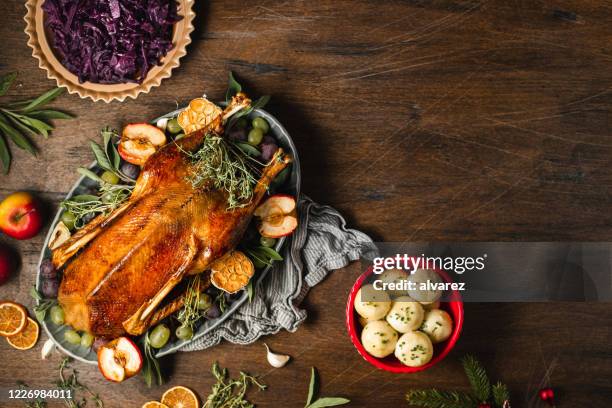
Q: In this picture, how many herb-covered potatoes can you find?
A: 7